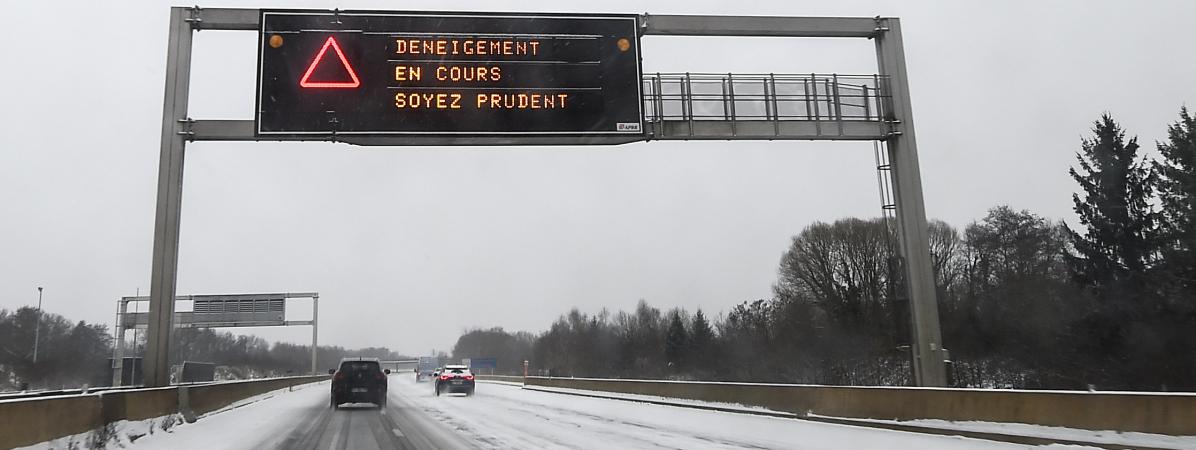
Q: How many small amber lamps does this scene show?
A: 2